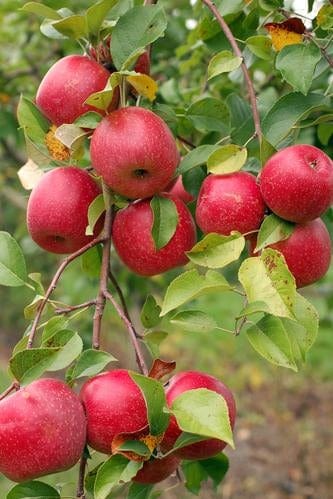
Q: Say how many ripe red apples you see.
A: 13